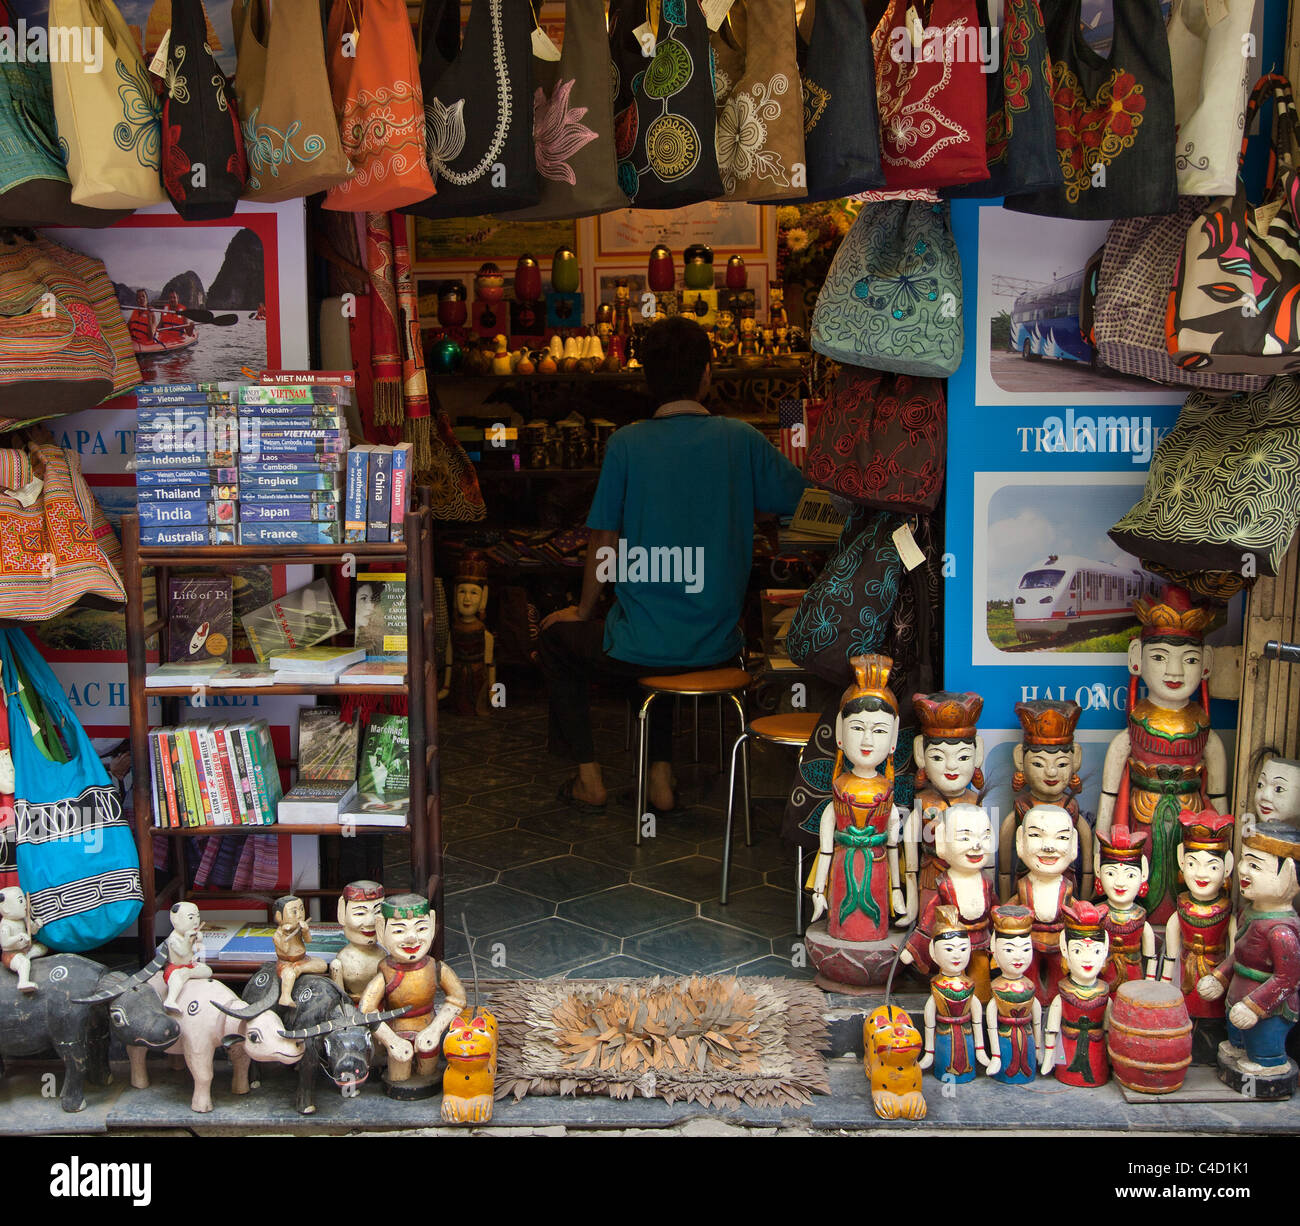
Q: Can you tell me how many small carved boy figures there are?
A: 3